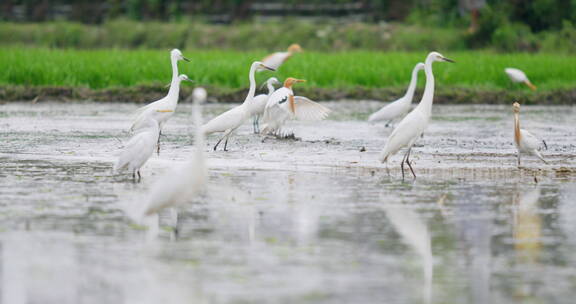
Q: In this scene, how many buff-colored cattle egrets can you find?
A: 4